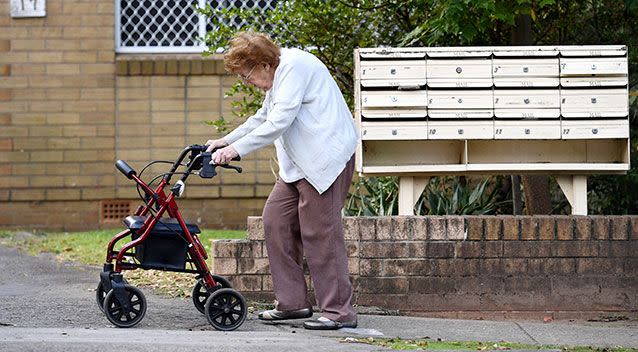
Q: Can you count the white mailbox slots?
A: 12